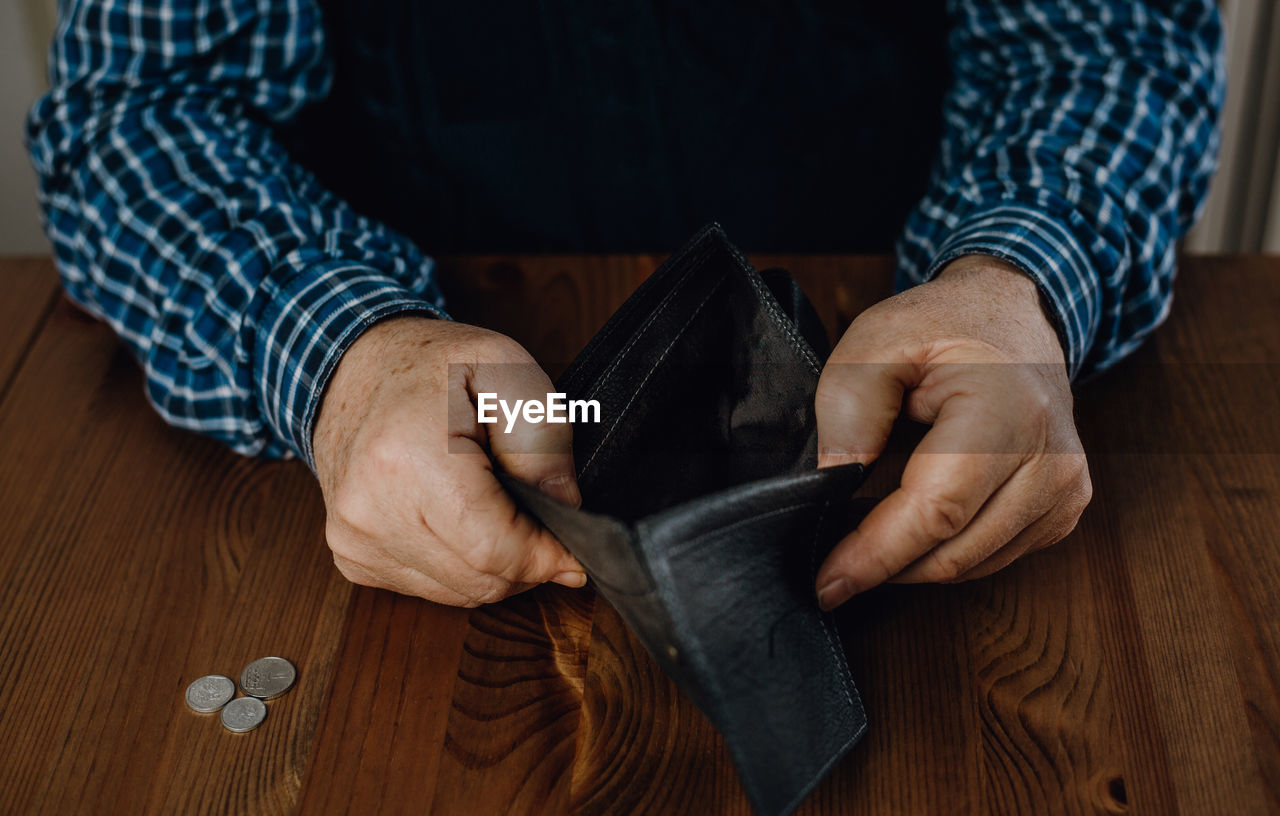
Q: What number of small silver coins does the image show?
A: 3